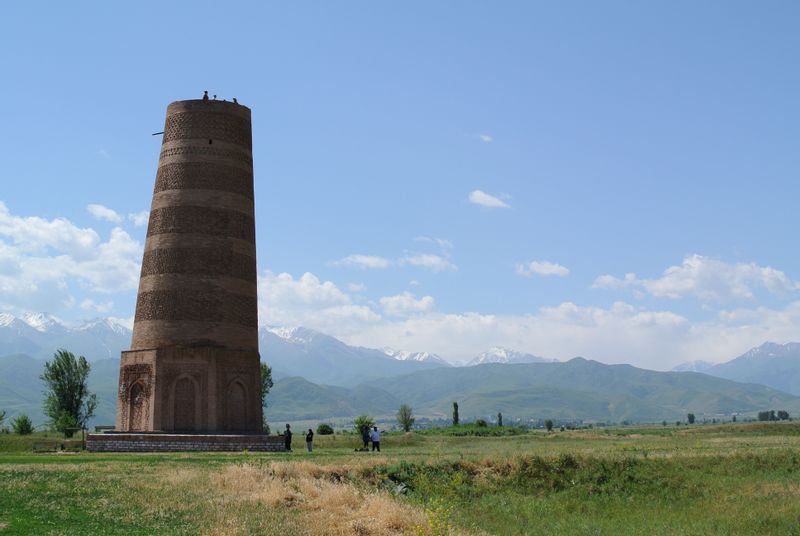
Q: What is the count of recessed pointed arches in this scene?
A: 3